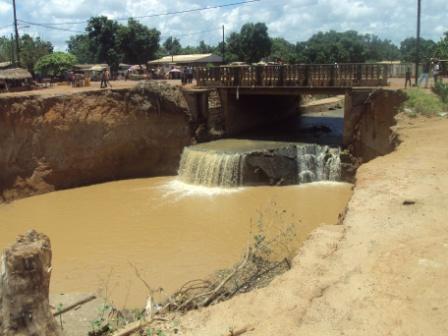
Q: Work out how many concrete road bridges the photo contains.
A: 1